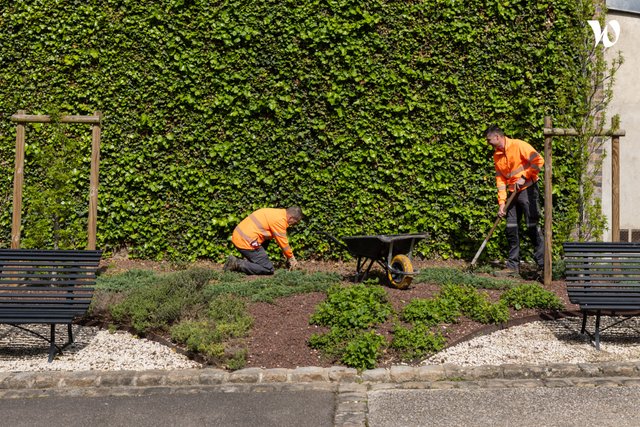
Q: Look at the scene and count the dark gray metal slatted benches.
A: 2